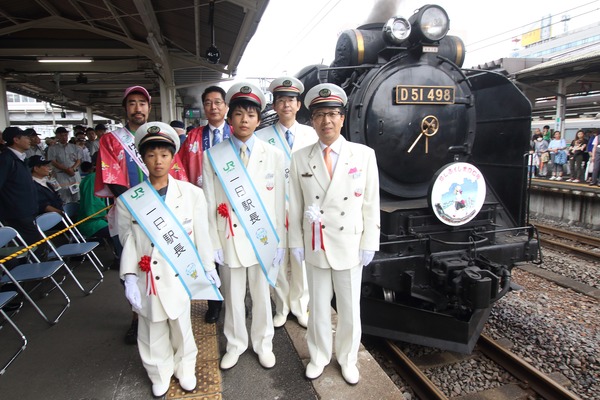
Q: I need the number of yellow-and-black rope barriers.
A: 1